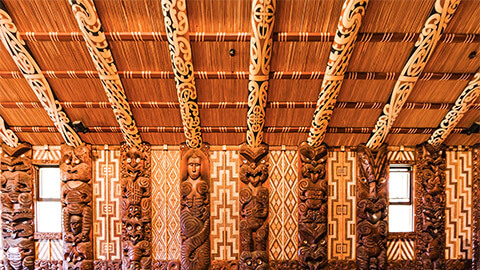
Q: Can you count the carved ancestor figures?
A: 8